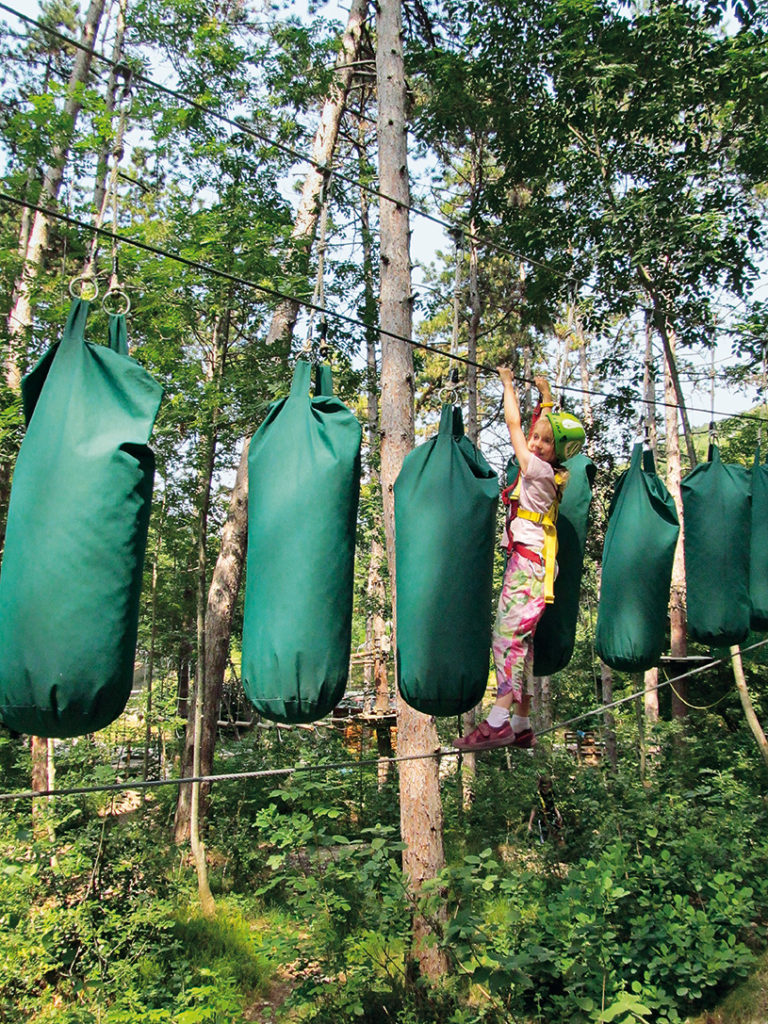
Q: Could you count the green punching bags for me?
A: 7